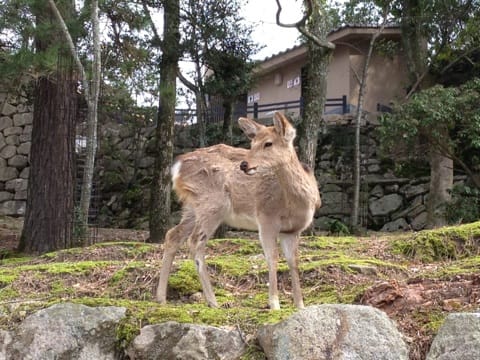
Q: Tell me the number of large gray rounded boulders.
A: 4